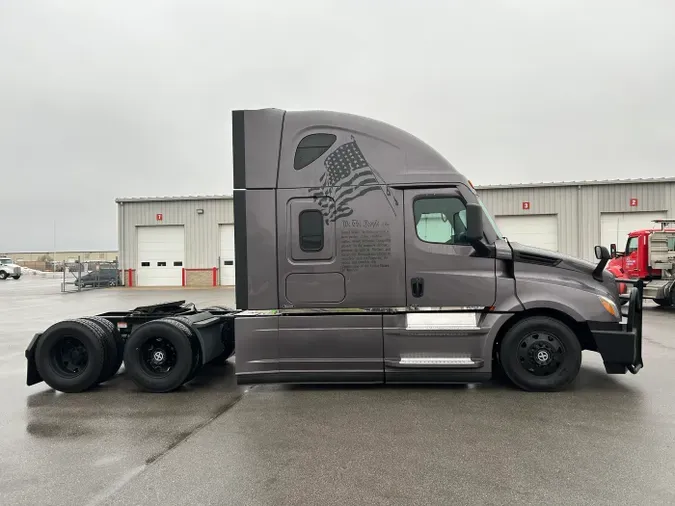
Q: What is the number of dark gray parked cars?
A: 1